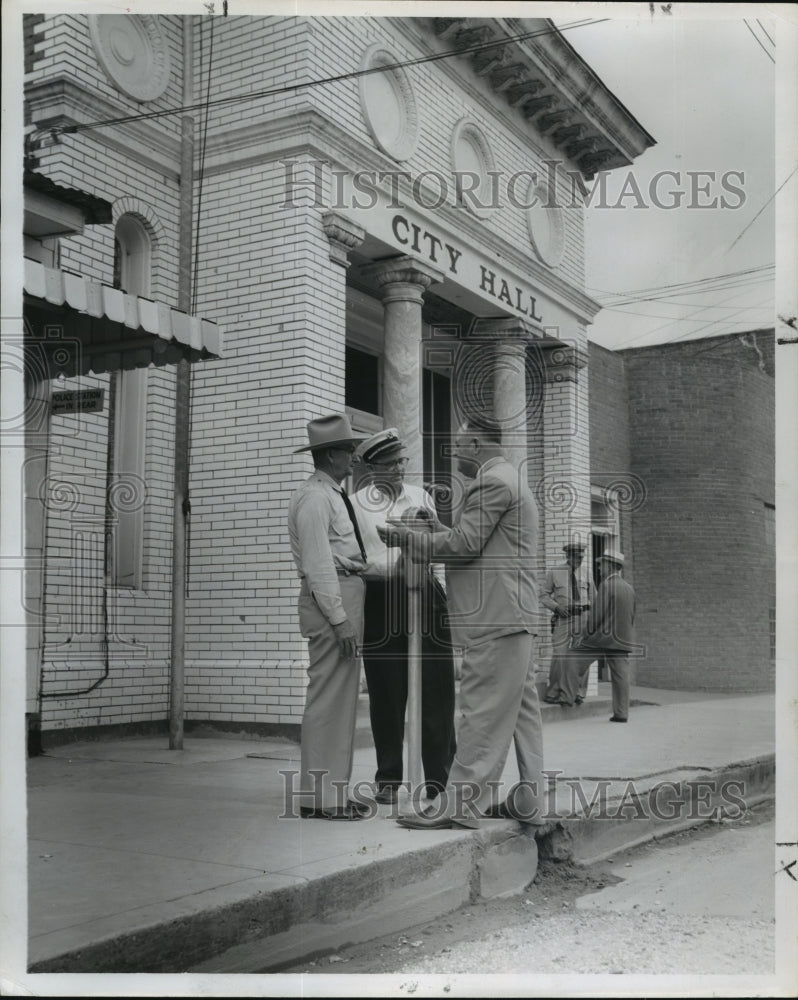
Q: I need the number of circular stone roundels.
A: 4